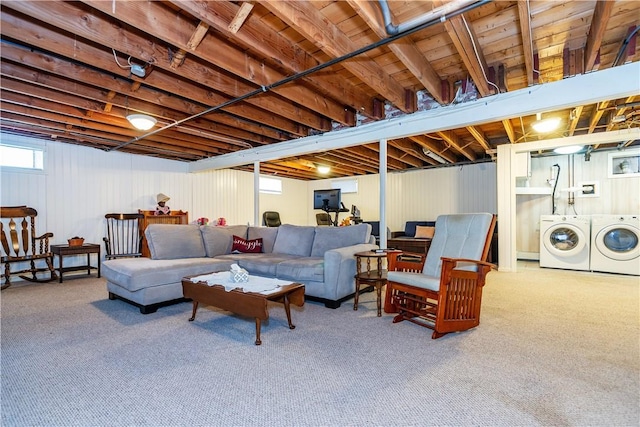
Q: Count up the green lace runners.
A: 0